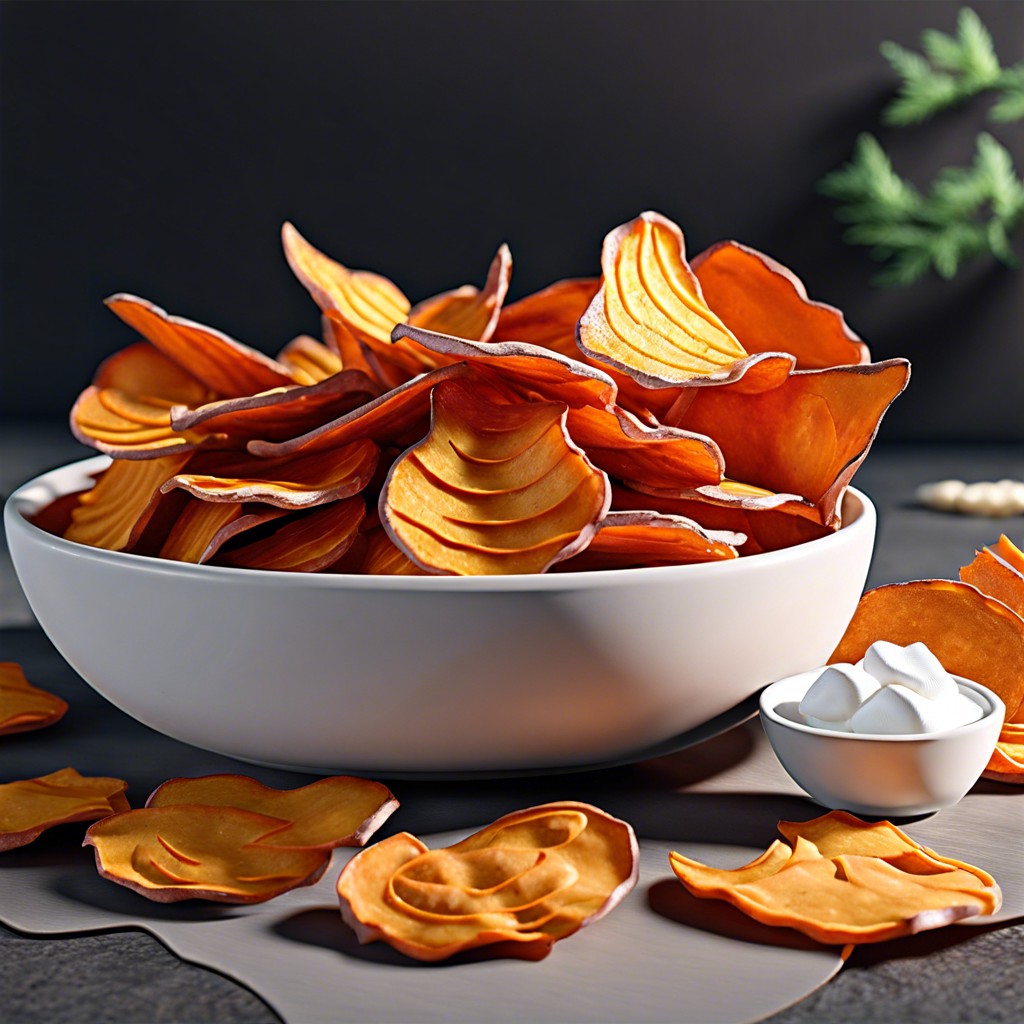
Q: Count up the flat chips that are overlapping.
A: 2